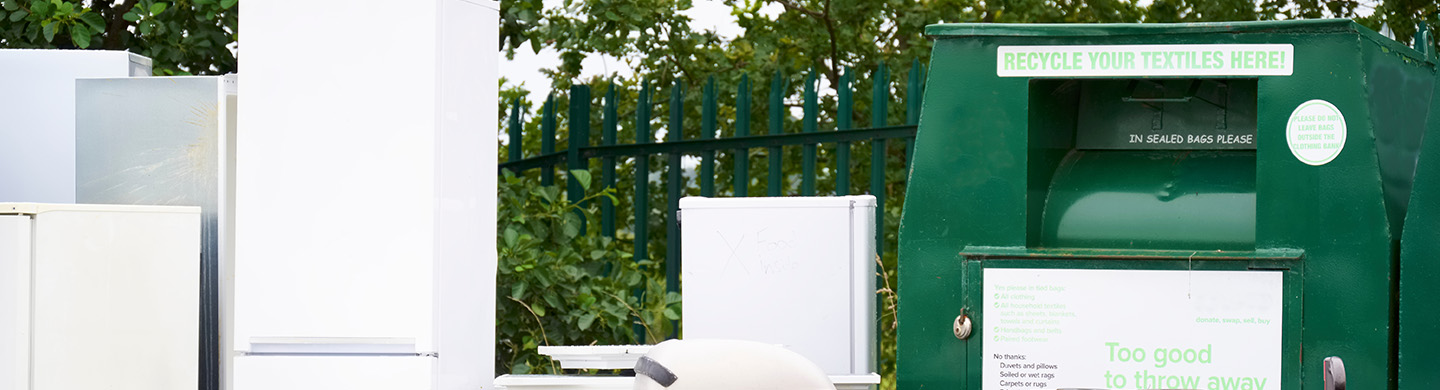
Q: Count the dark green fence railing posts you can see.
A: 13